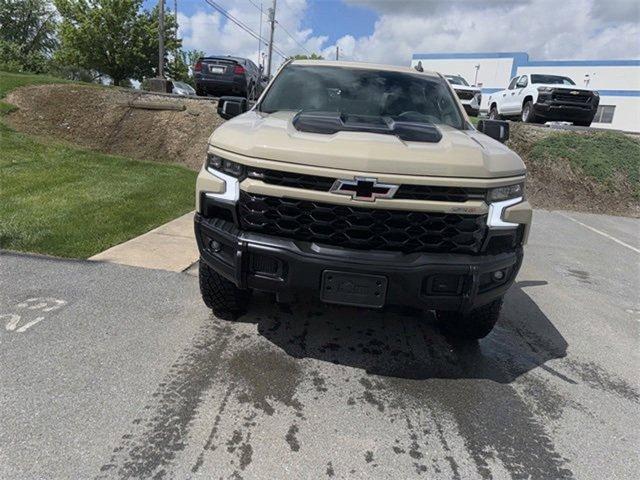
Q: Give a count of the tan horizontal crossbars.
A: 2